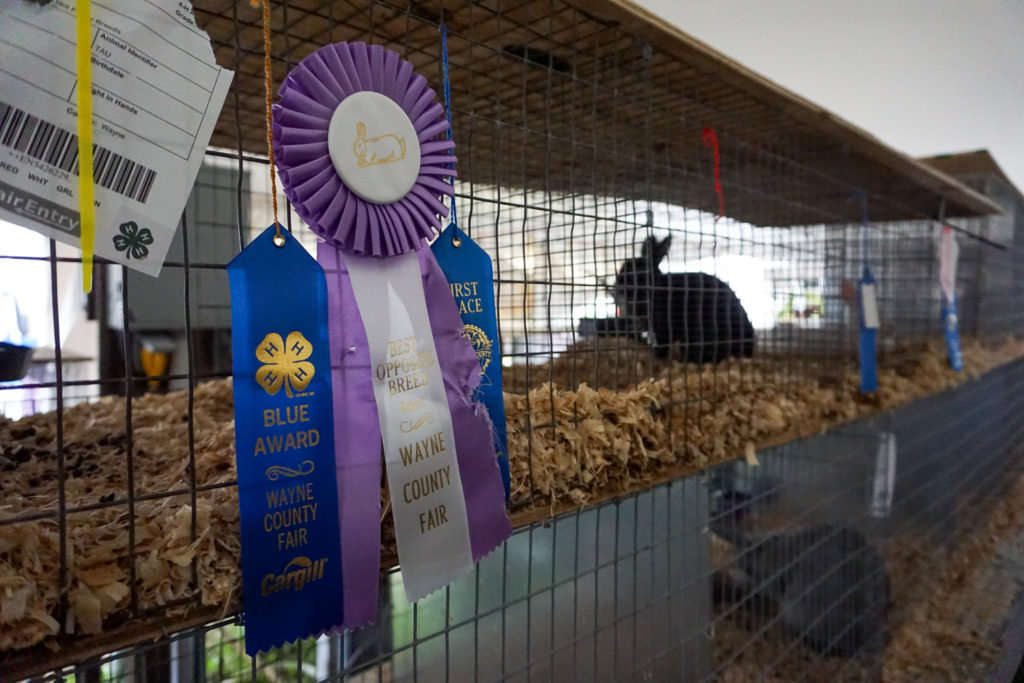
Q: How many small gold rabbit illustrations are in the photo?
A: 1